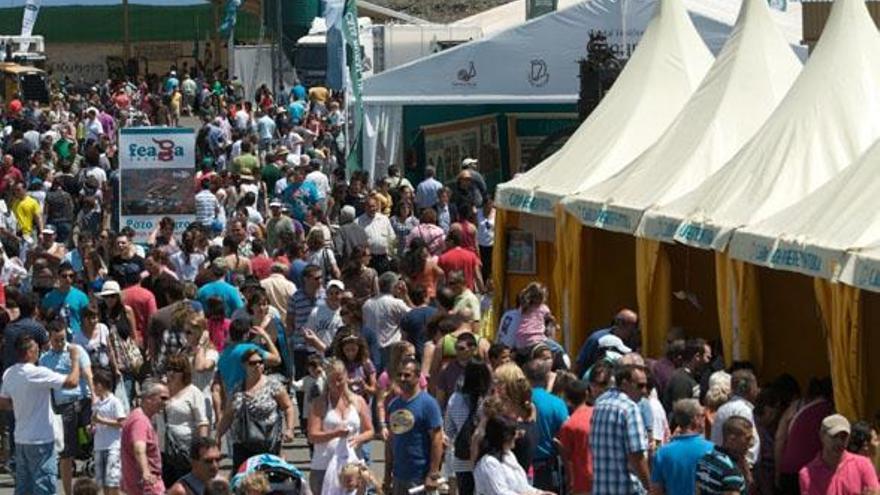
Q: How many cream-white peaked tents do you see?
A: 4